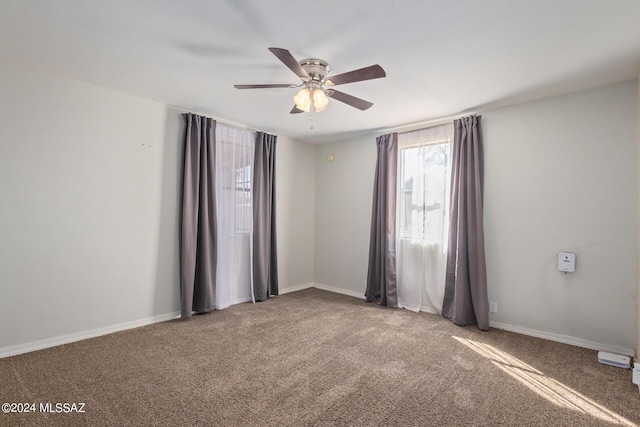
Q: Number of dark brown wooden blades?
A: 5